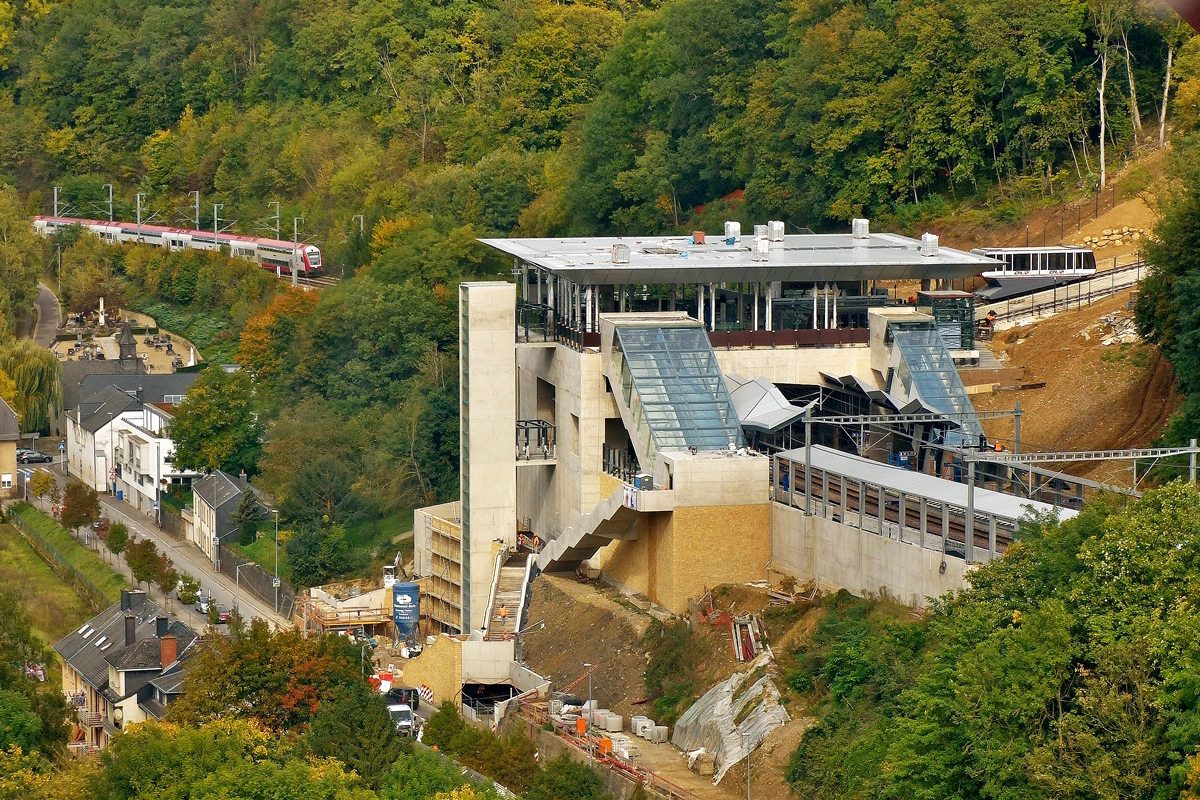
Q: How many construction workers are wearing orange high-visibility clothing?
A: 7